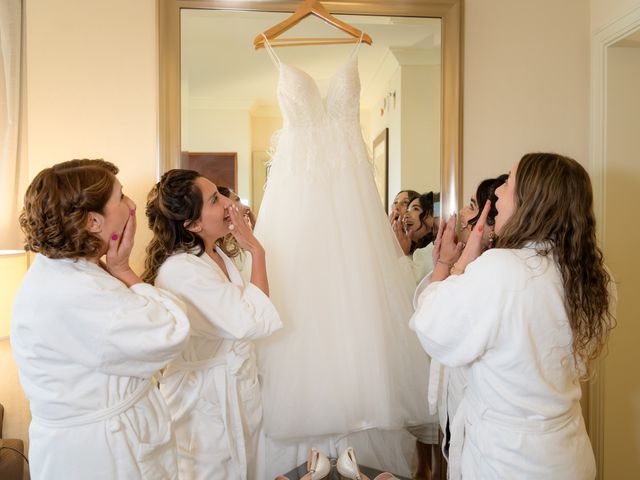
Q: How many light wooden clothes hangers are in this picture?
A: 1